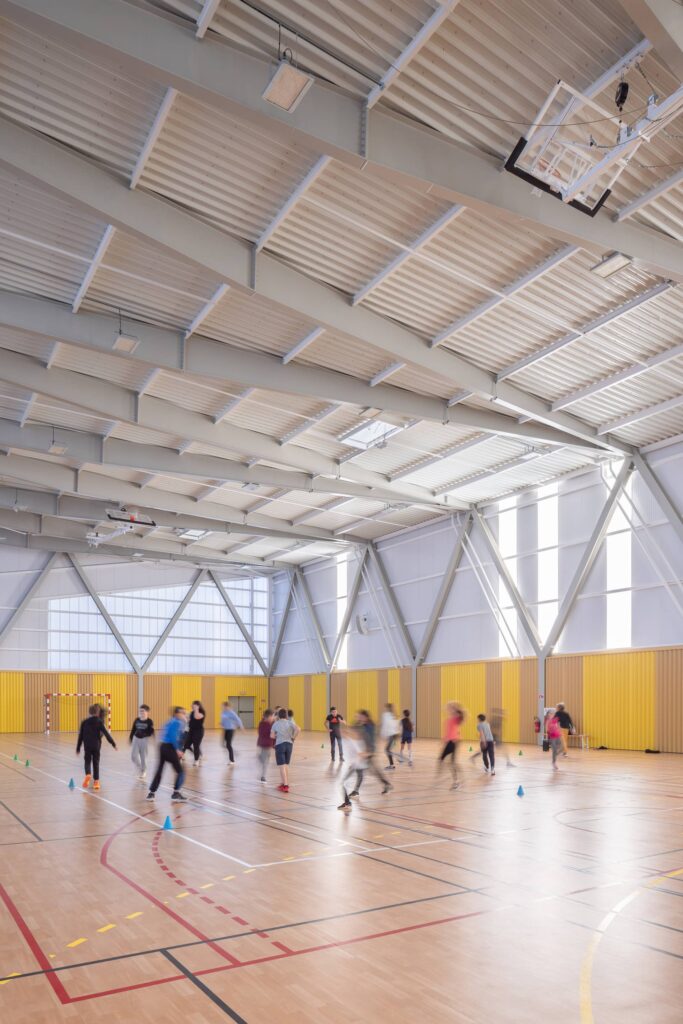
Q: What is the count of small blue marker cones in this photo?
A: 3